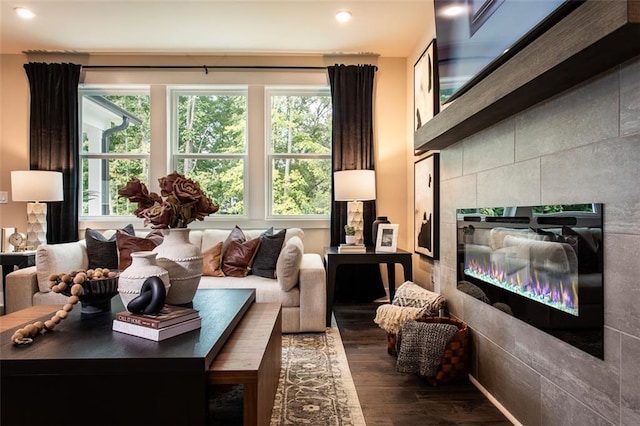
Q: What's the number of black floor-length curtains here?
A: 2